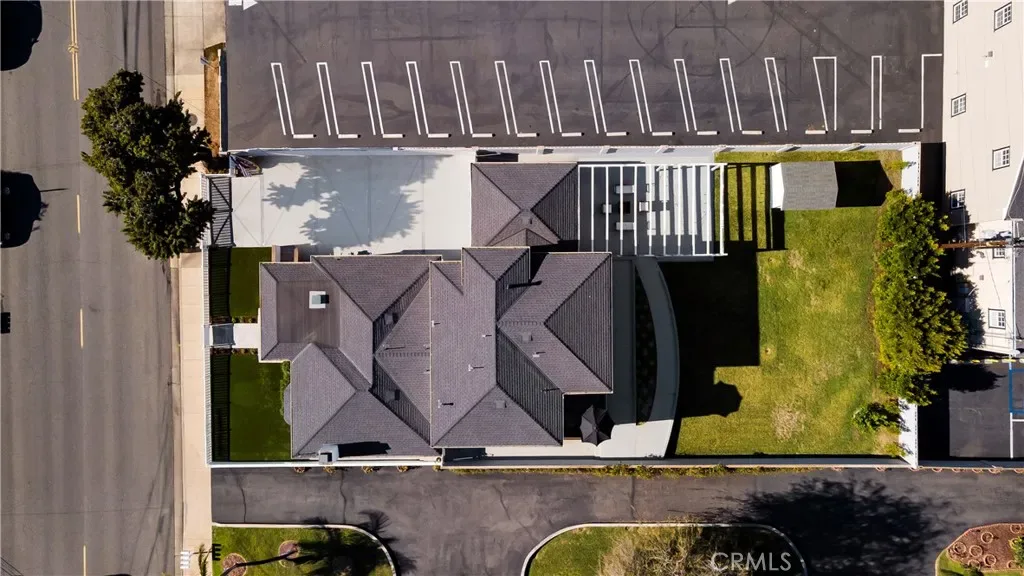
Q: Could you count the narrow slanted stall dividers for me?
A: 12